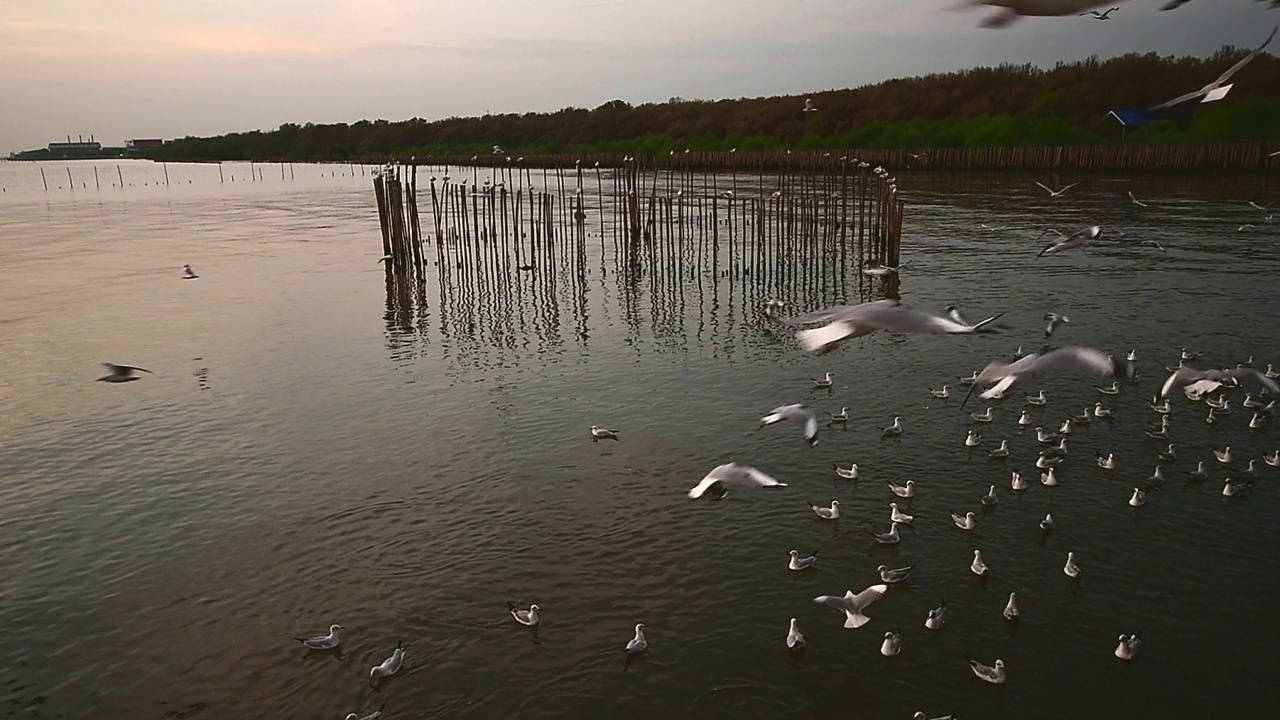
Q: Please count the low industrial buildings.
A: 2